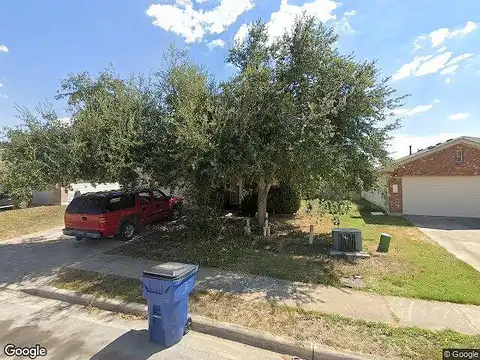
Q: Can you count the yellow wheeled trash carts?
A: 0